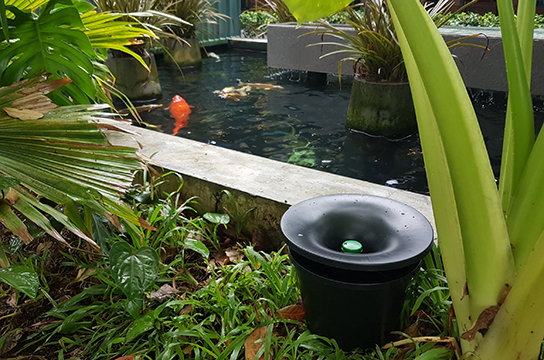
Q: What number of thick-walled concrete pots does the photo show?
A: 3